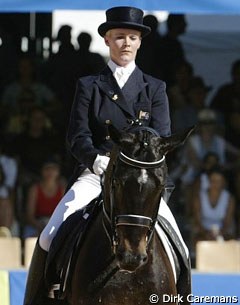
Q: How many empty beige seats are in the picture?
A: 3